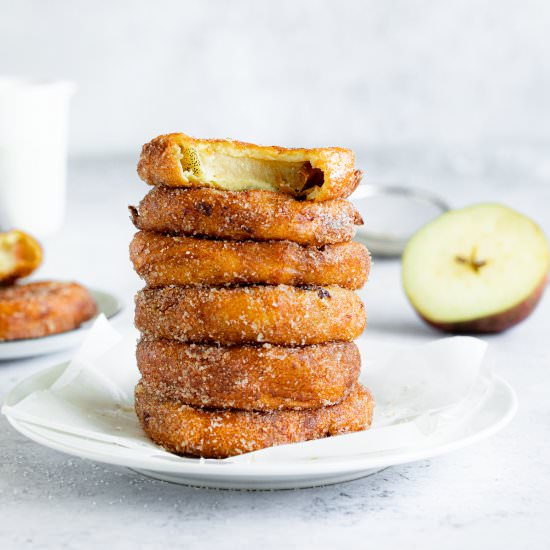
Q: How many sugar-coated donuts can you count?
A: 8